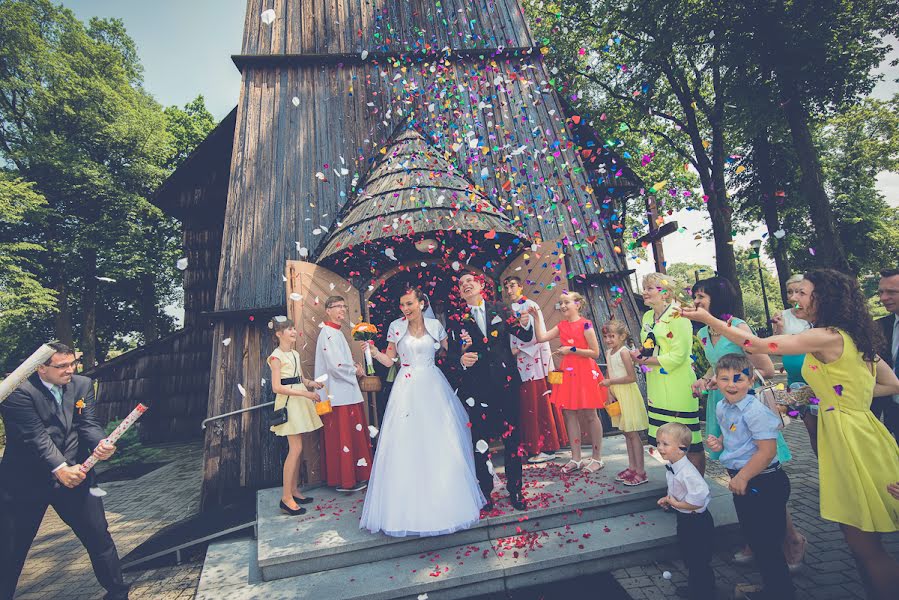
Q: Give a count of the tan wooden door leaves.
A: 2